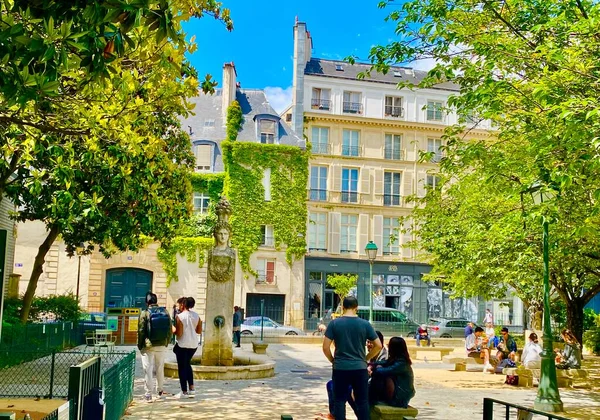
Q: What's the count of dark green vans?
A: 1